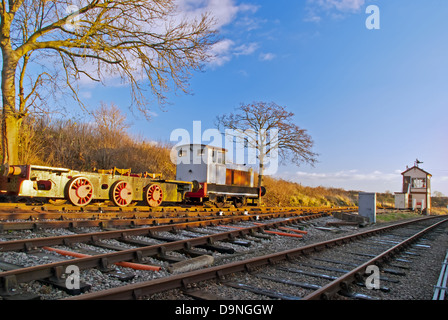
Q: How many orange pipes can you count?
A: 3